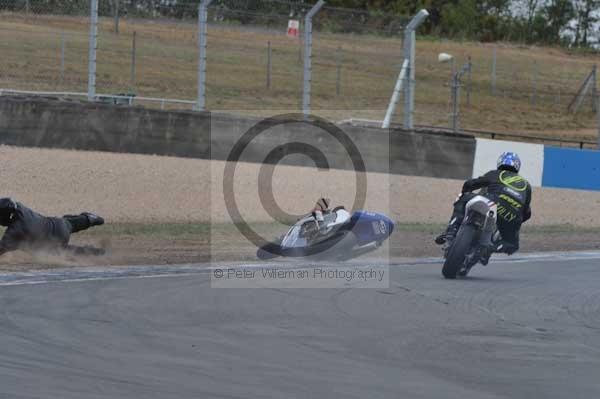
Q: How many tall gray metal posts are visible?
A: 4